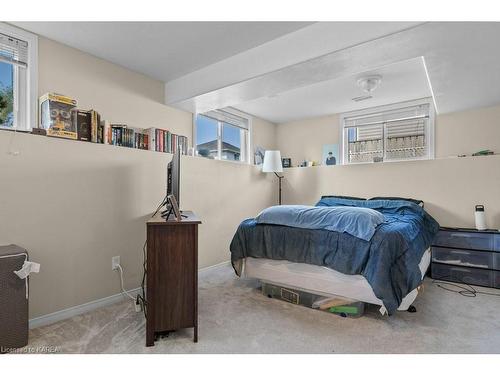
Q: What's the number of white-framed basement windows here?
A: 3